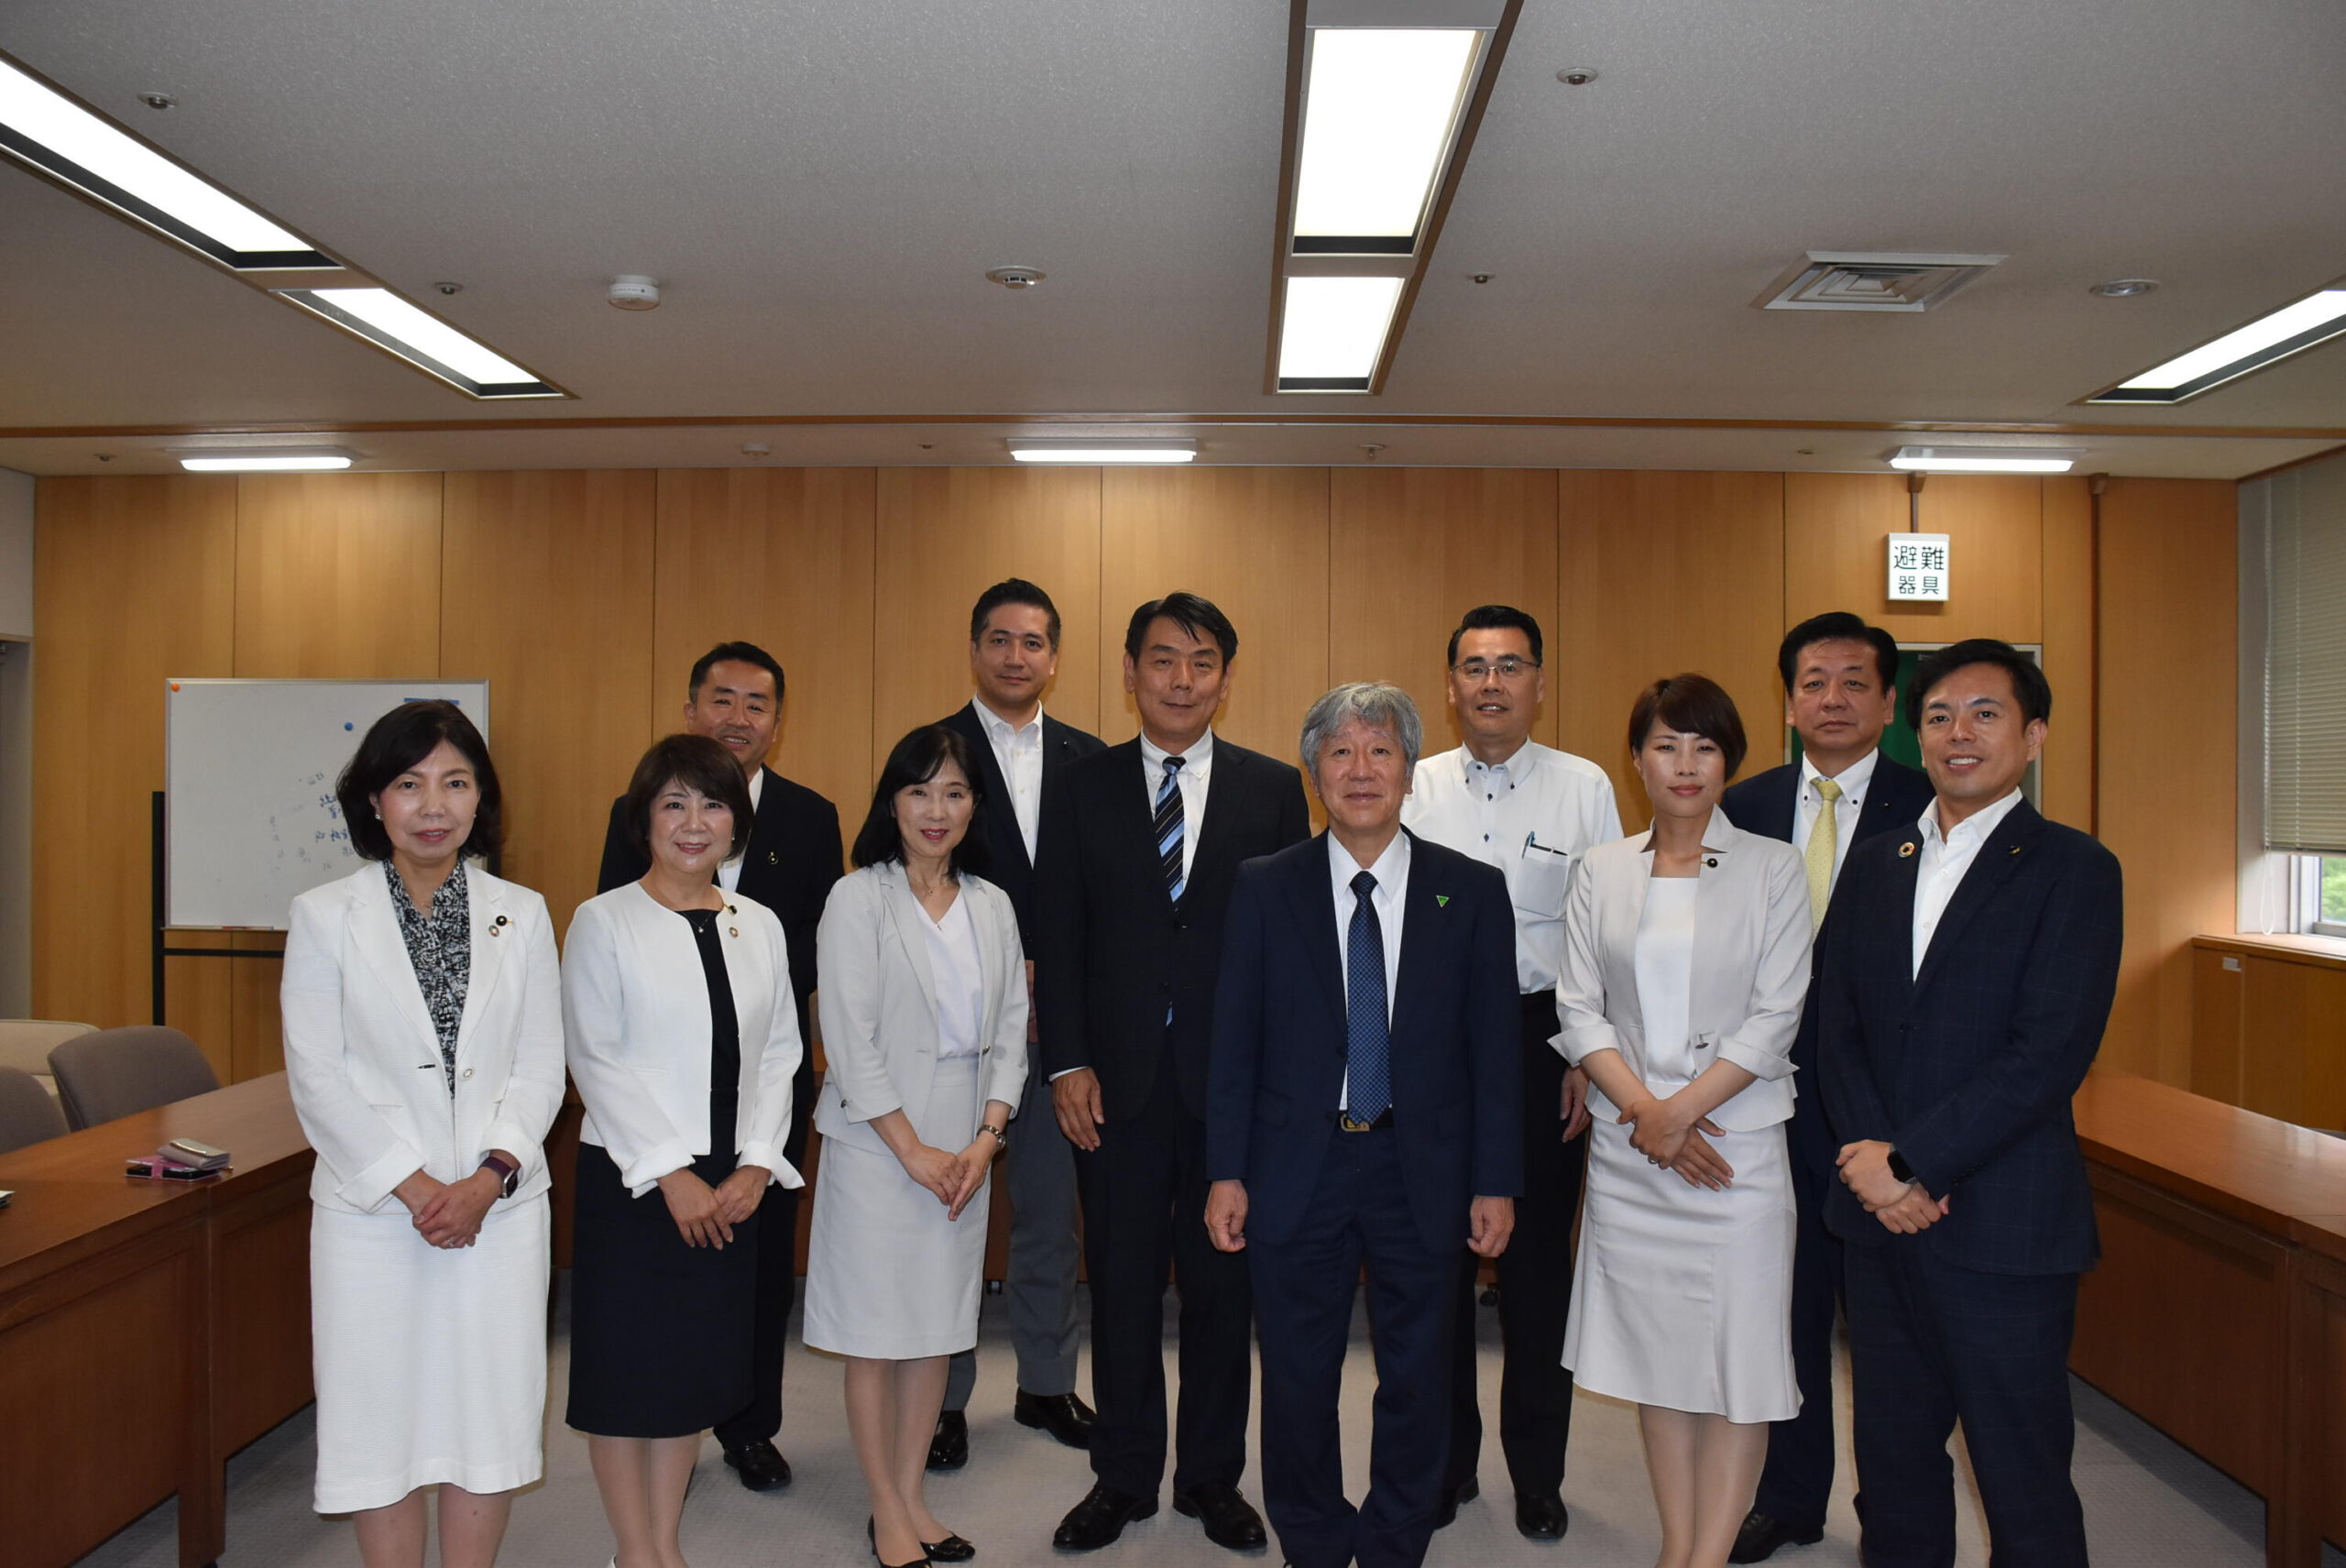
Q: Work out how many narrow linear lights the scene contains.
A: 3